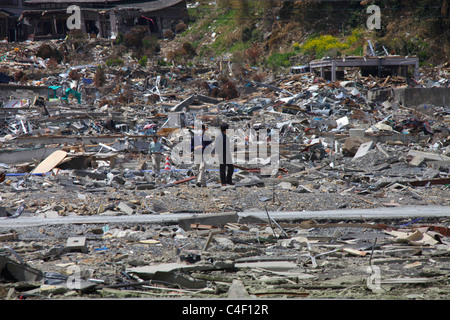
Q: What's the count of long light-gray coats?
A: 0